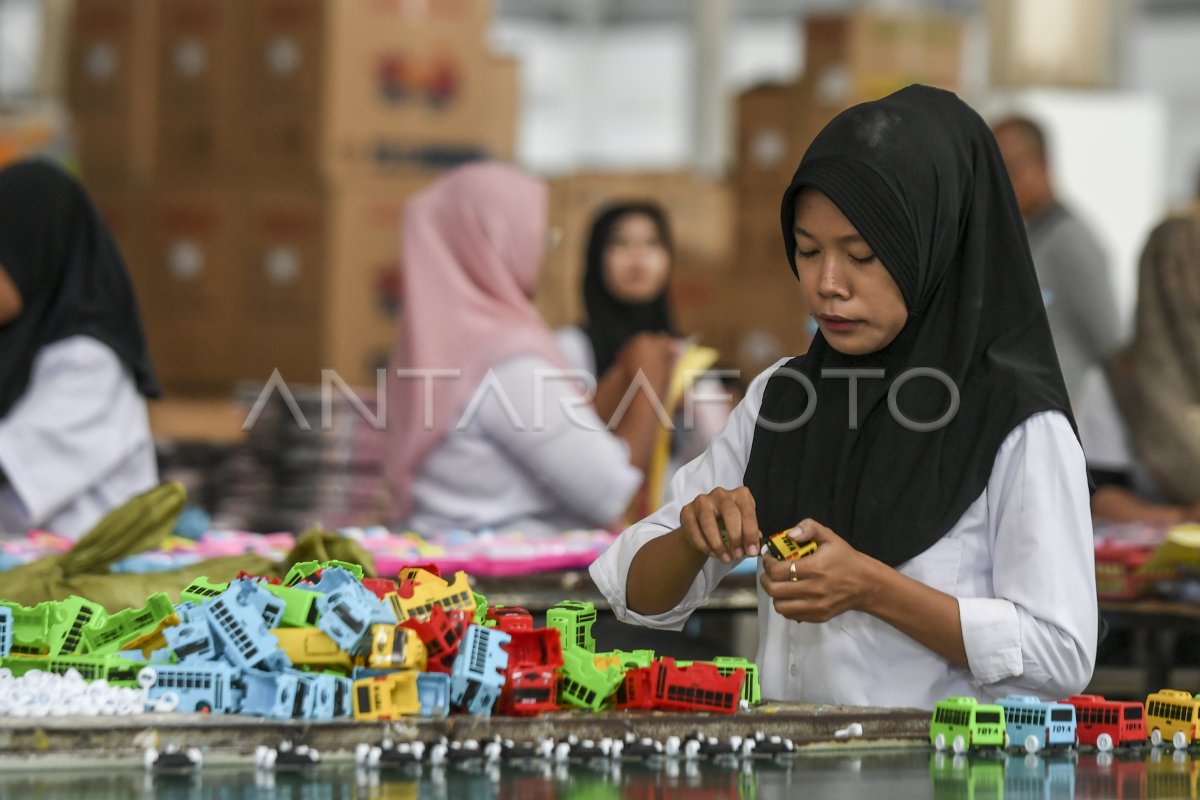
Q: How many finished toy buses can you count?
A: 4